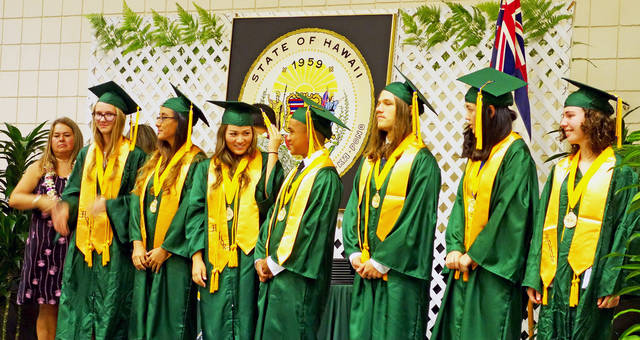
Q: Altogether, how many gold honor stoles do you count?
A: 7